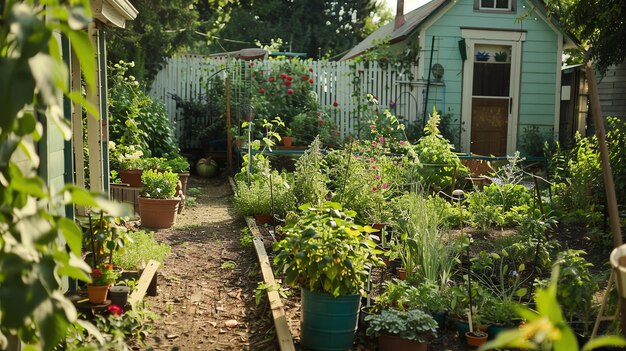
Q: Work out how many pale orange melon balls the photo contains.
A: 0